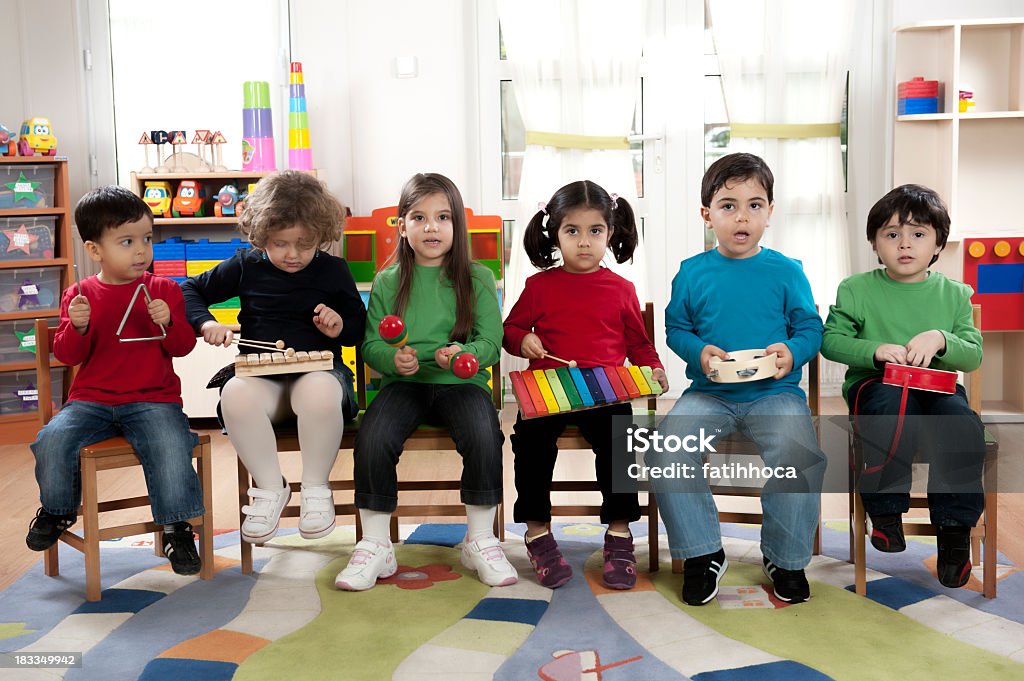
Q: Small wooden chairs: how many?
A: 6